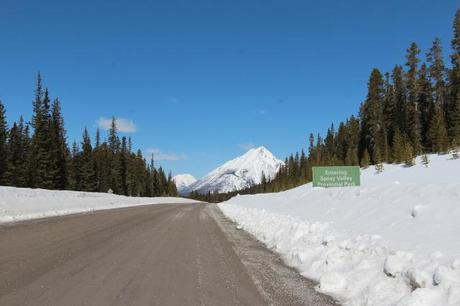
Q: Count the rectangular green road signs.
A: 1